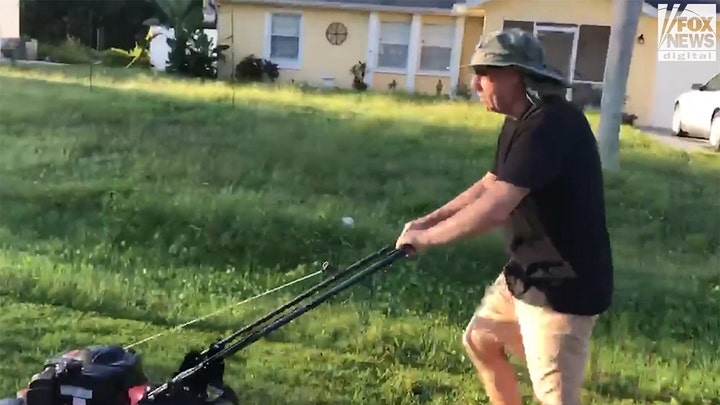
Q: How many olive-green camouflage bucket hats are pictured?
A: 1